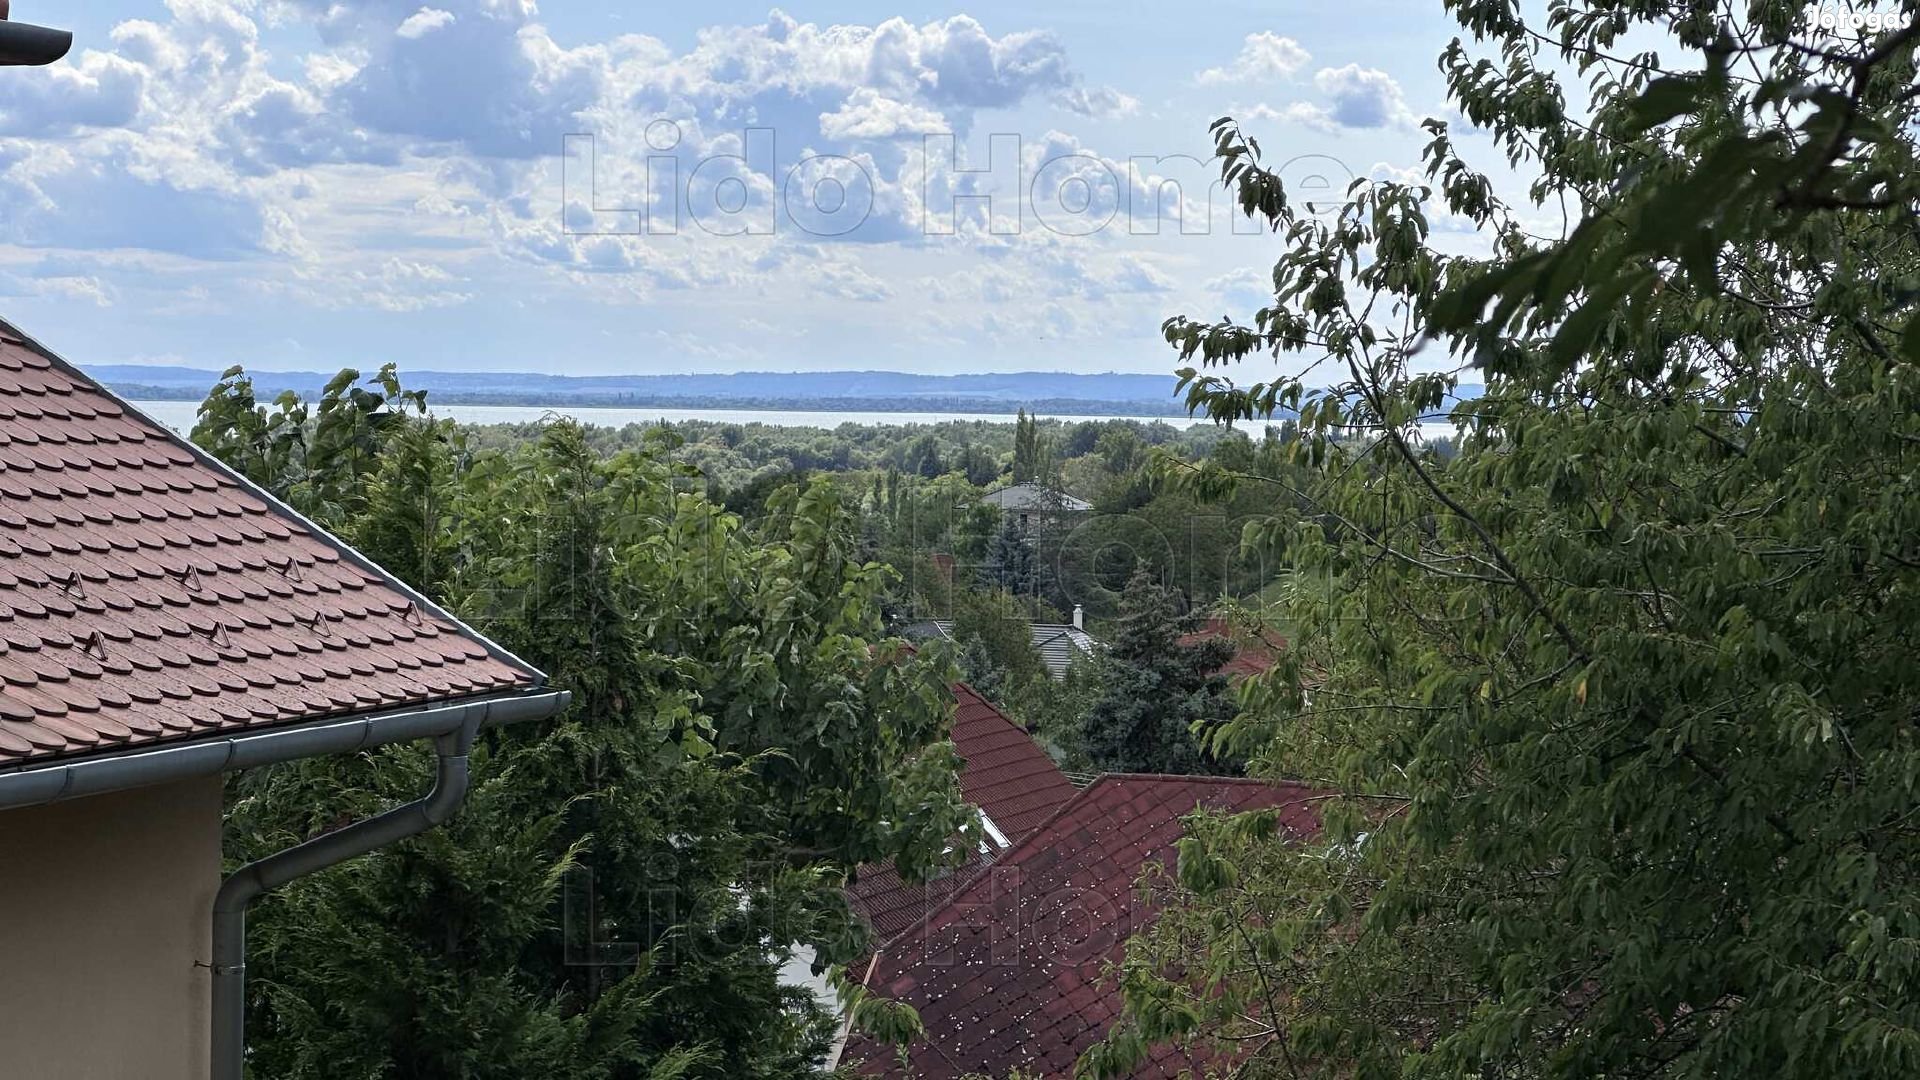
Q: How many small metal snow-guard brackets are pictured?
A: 7